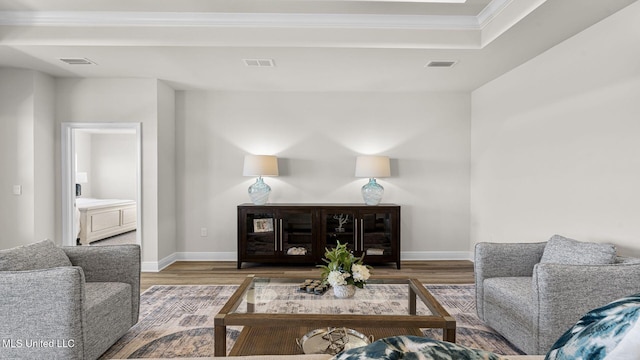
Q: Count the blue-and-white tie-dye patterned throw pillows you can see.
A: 2